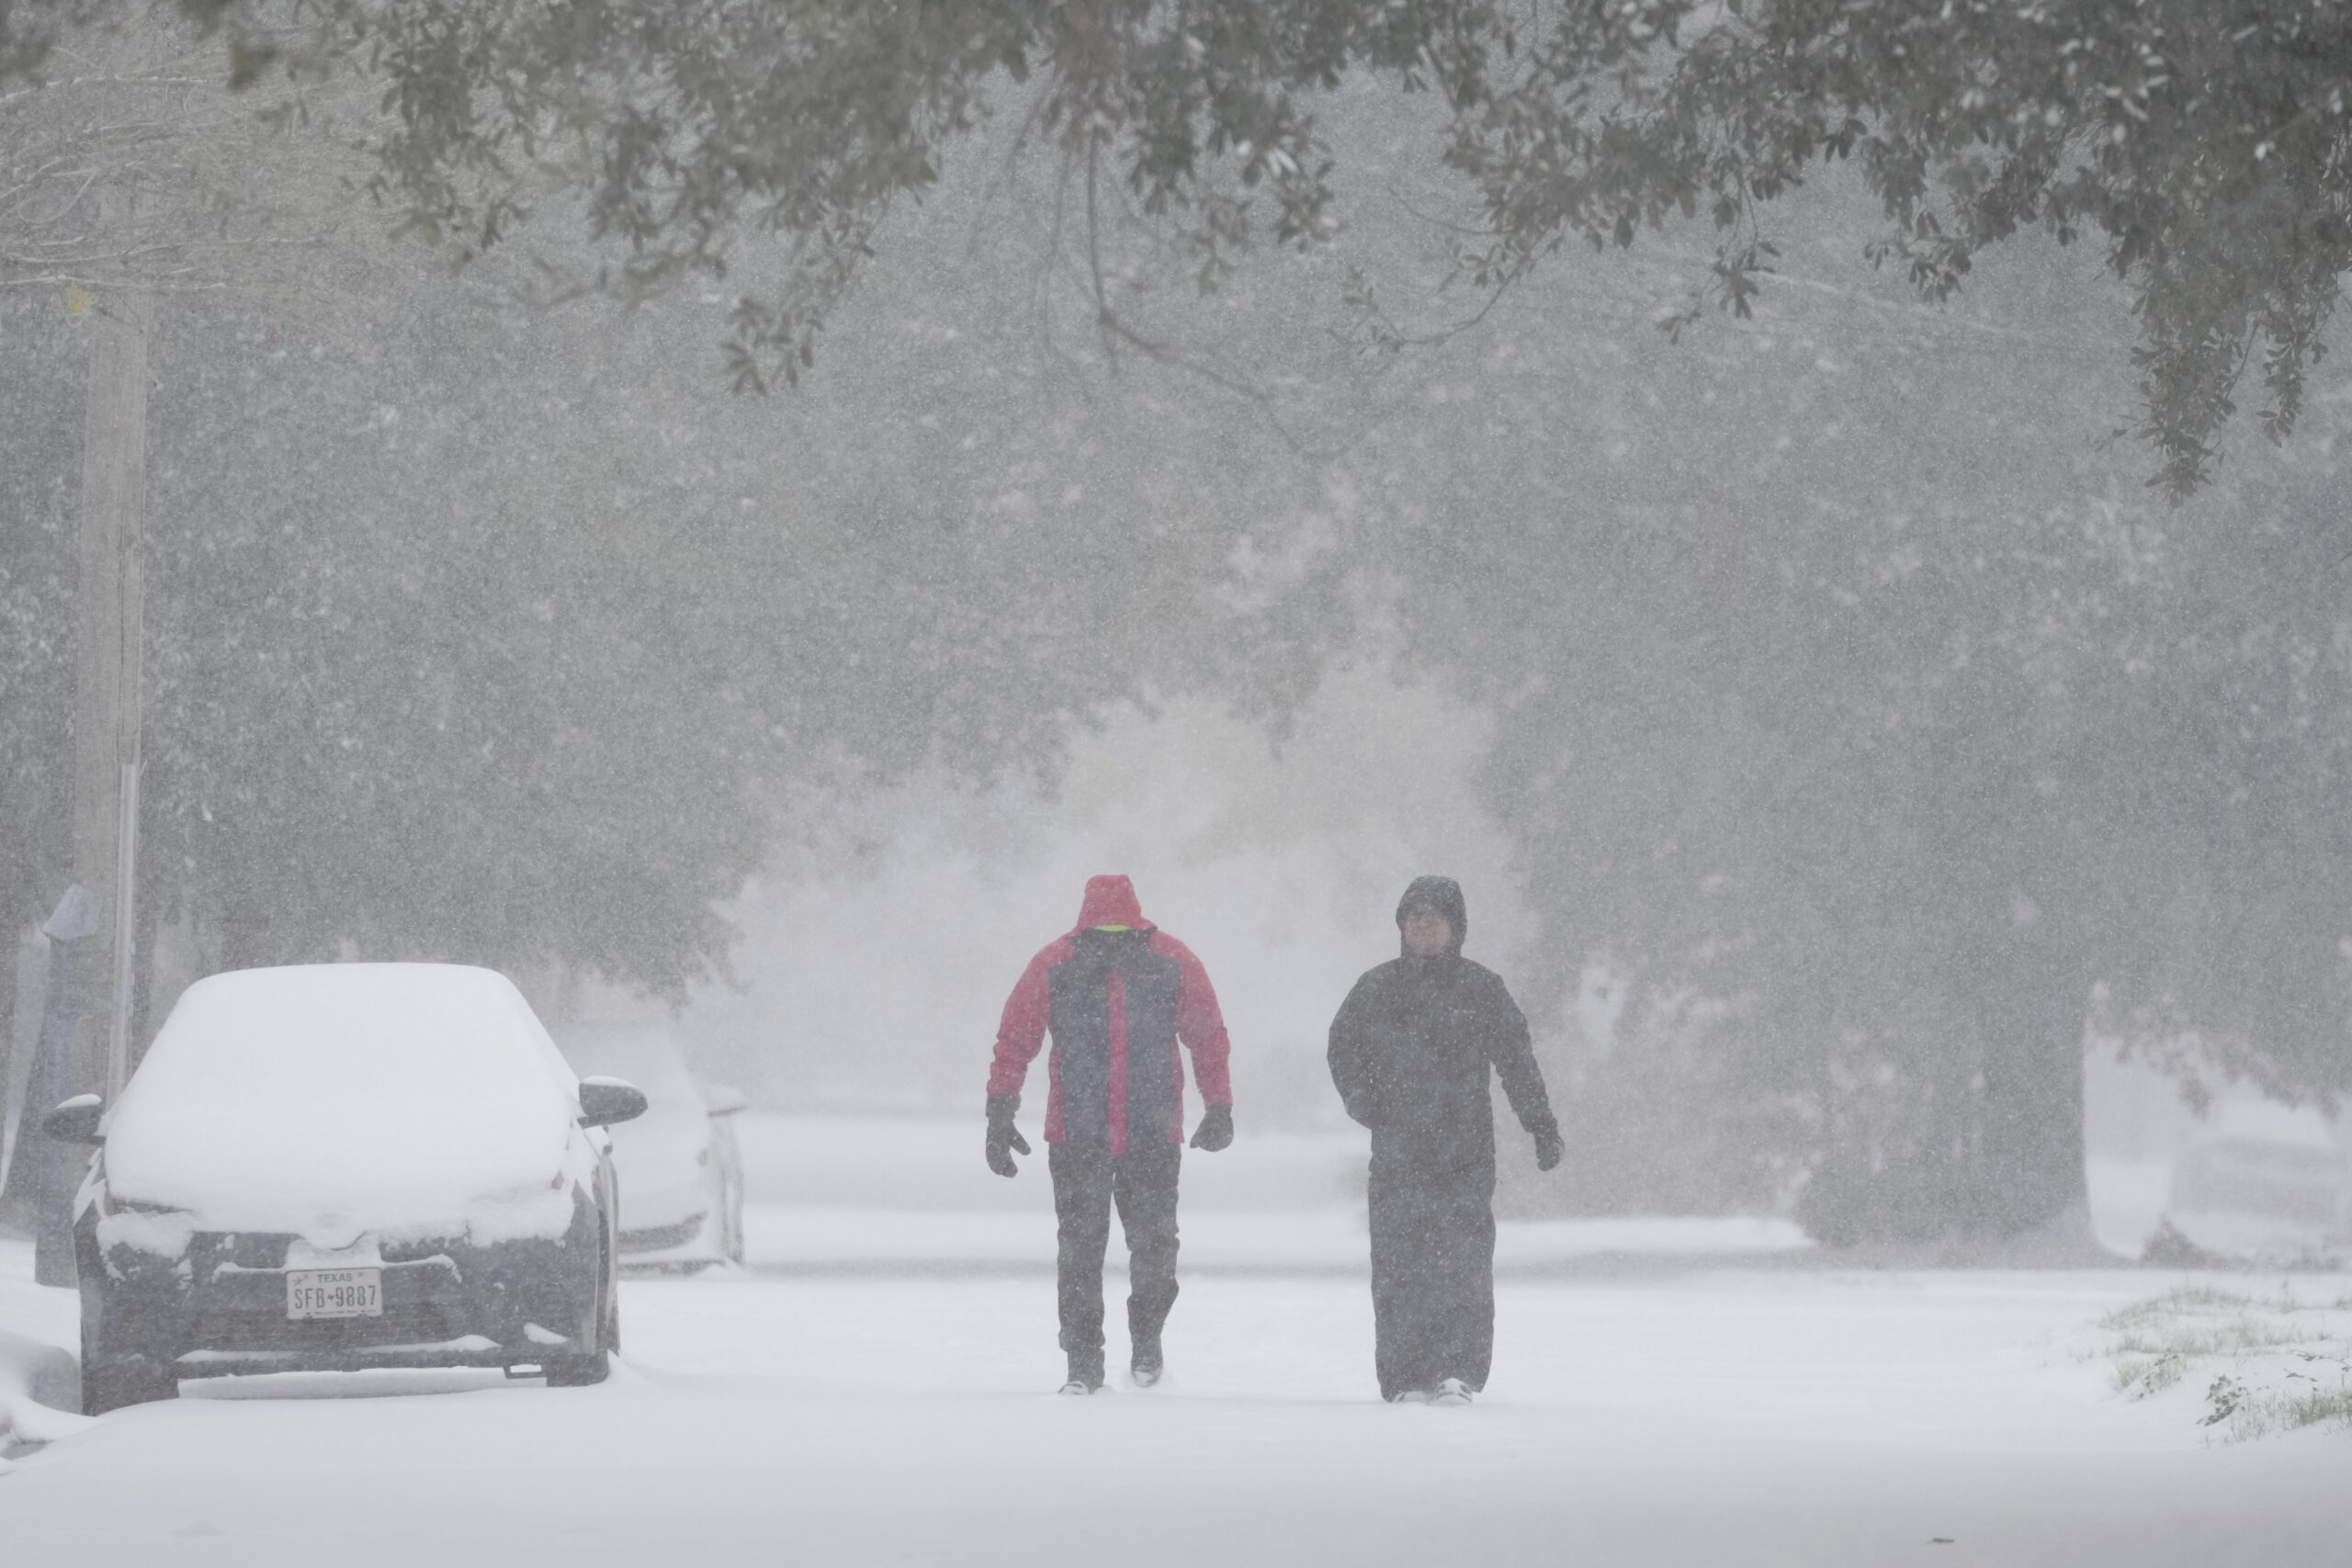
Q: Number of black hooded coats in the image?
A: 1